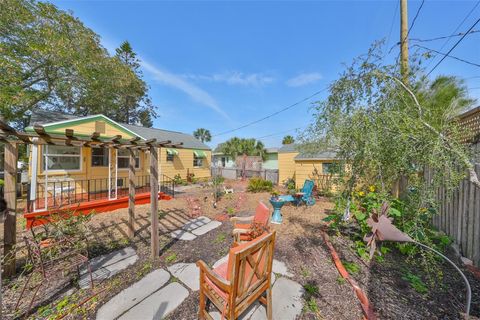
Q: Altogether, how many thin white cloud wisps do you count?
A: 3